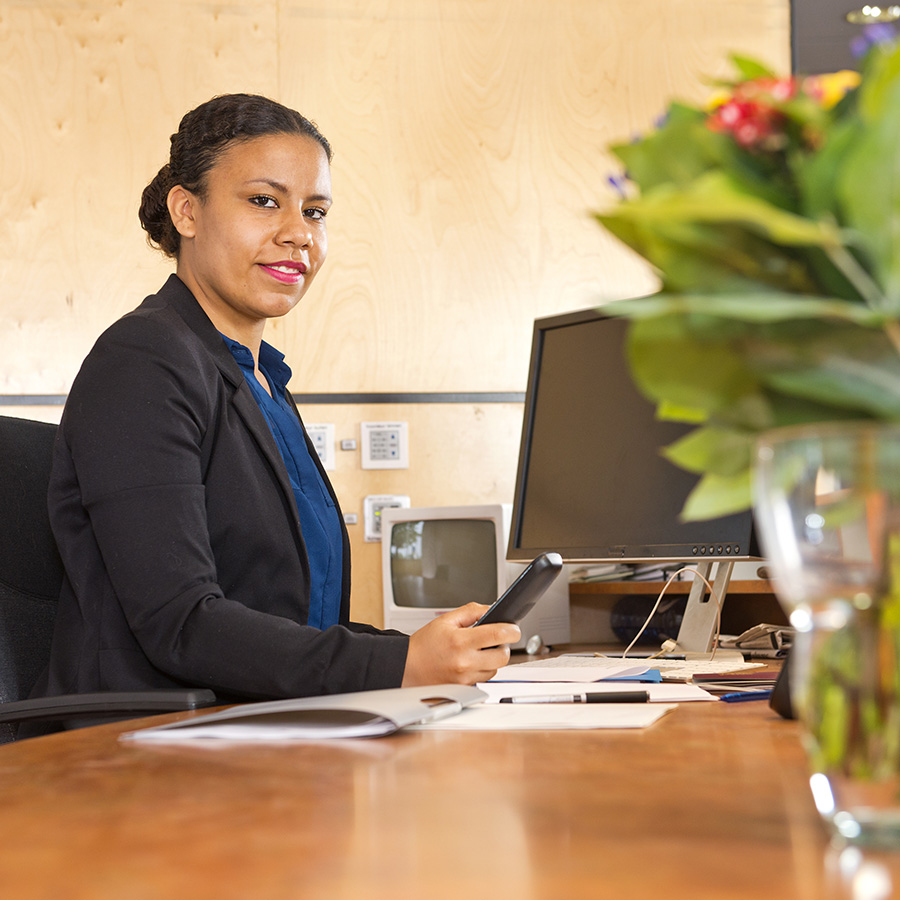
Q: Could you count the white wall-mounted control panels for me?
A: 3